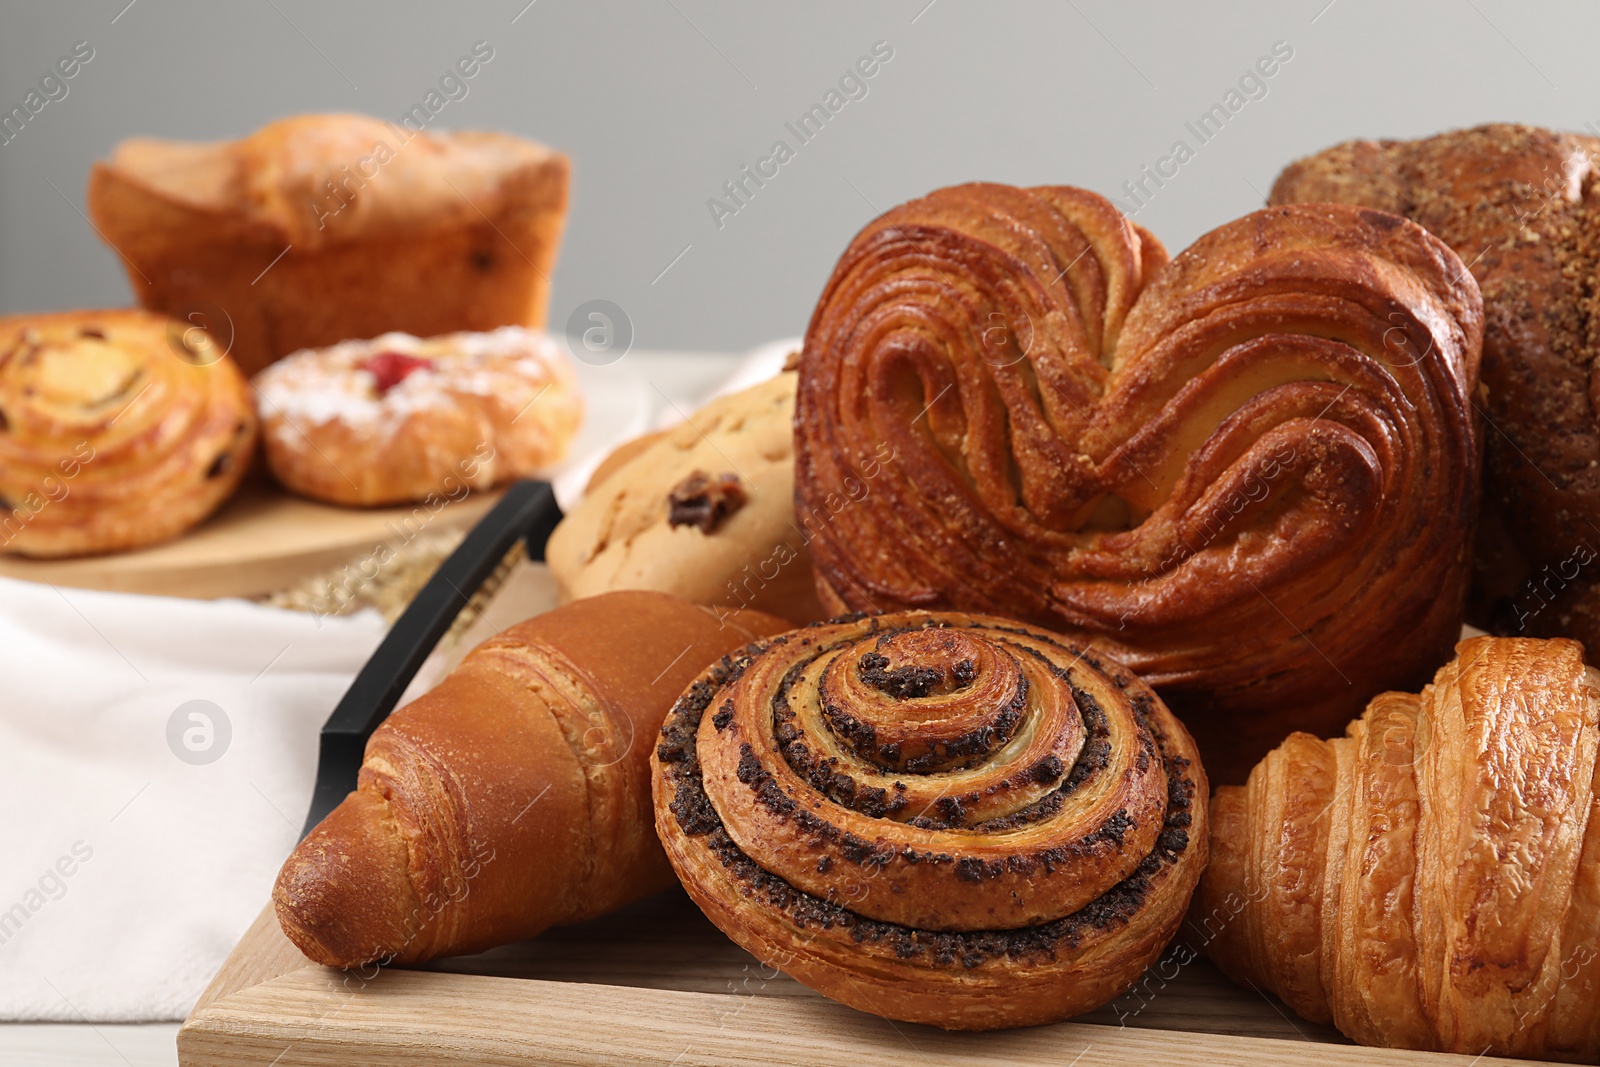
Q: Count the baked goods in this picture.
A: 9